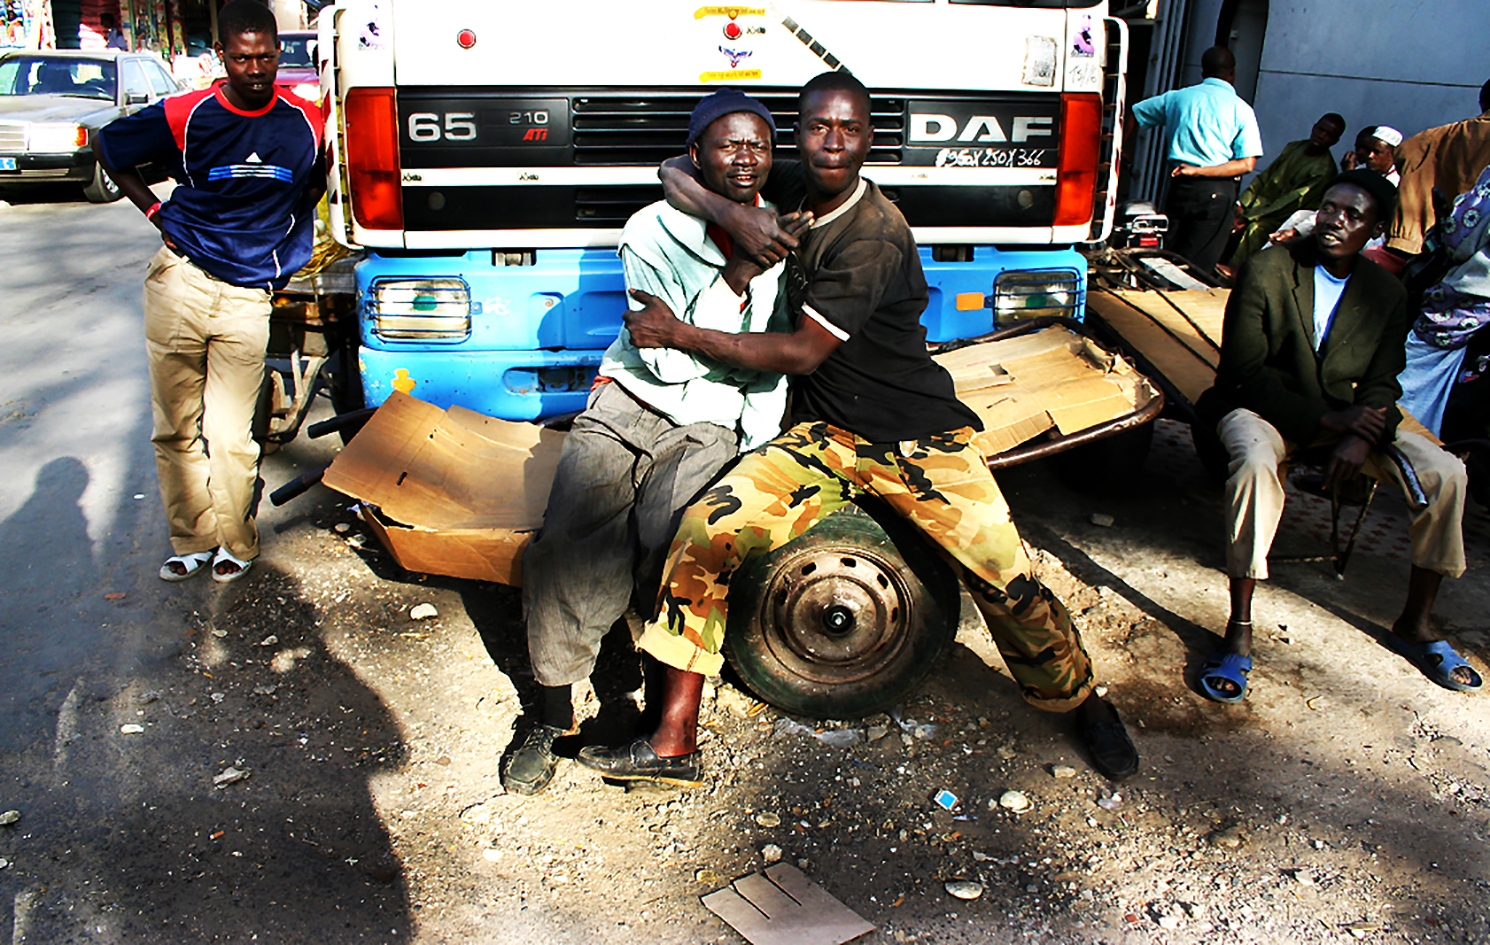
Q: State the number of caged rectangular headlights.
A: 2